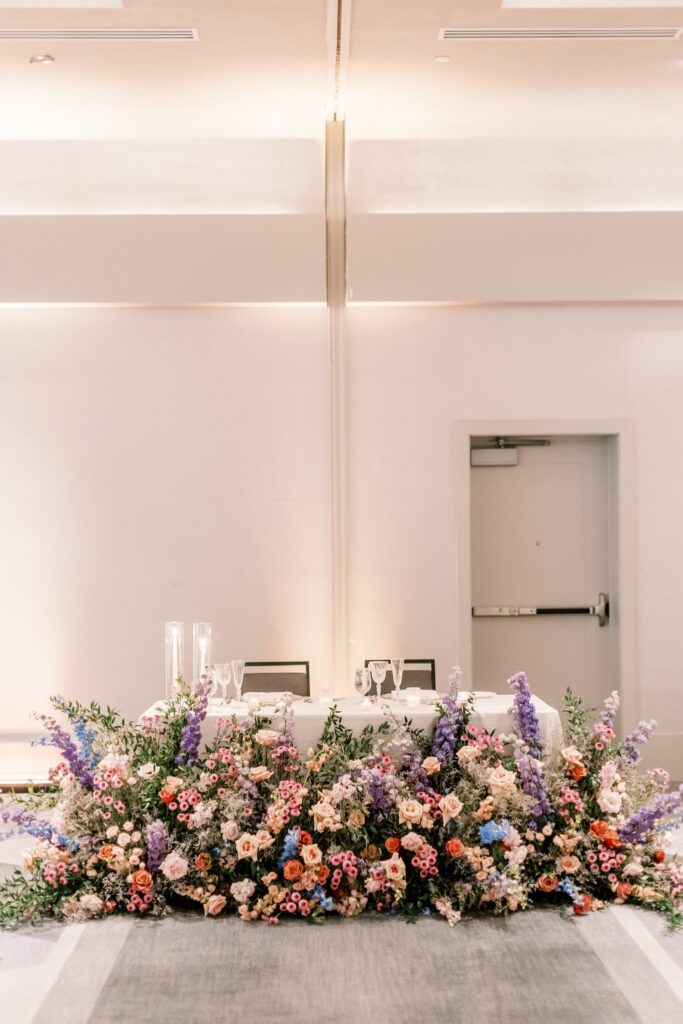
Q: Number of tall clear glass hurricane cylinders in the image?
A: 2